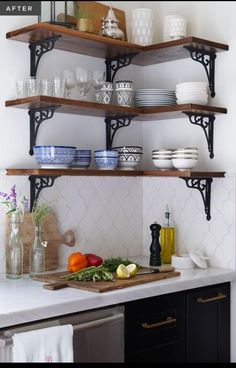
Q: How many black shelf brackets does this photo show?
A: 8